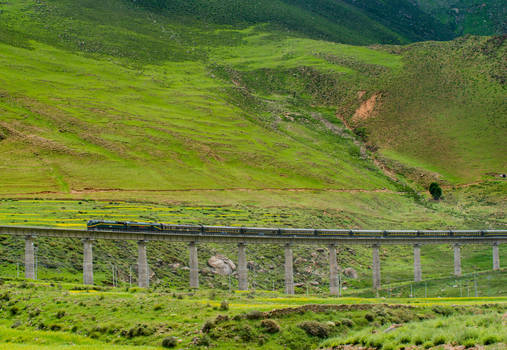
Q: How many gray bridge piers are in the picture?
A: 11